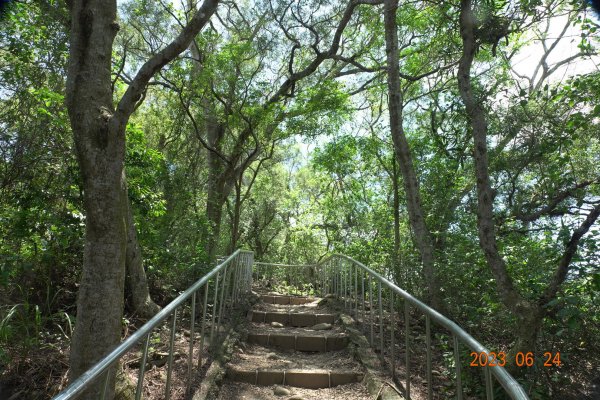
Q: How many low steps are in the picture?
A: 4